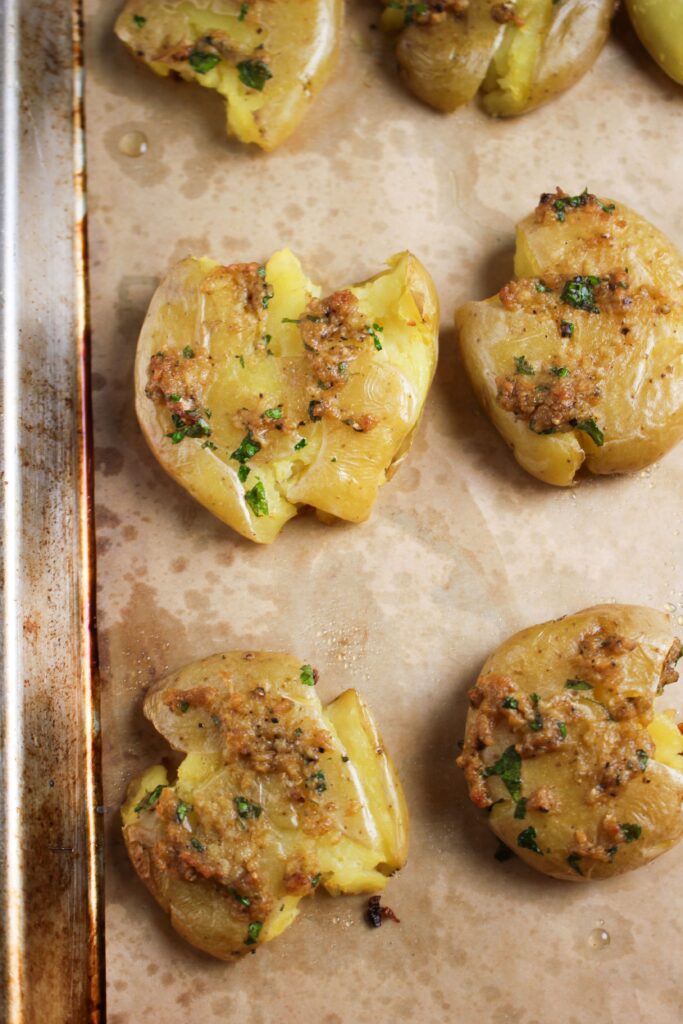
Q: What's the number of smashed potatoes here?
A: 7